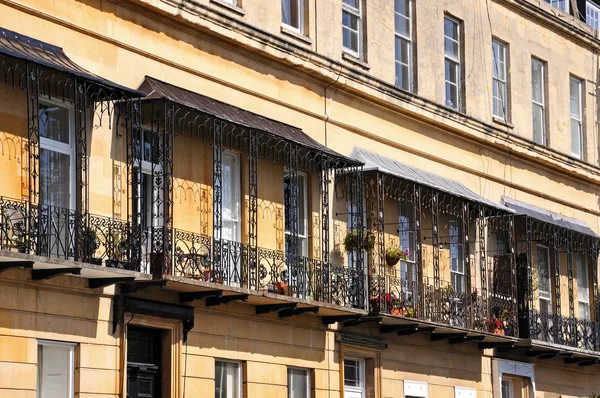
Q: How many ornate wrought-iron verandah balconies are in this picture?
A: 4